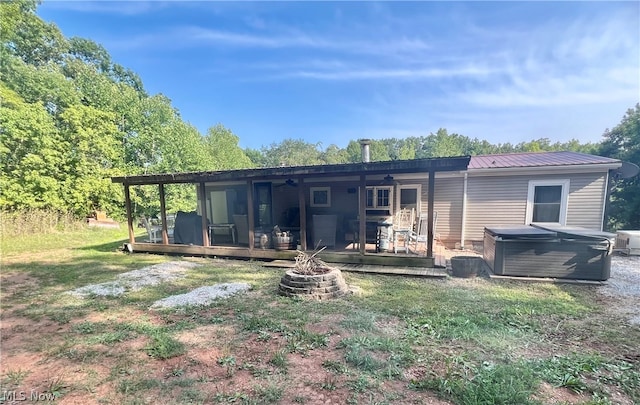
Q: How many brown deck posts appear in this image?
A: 7